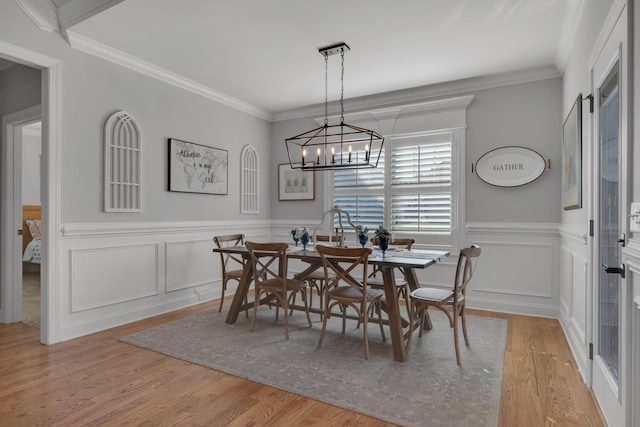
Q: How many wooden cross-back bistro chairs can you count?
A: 6